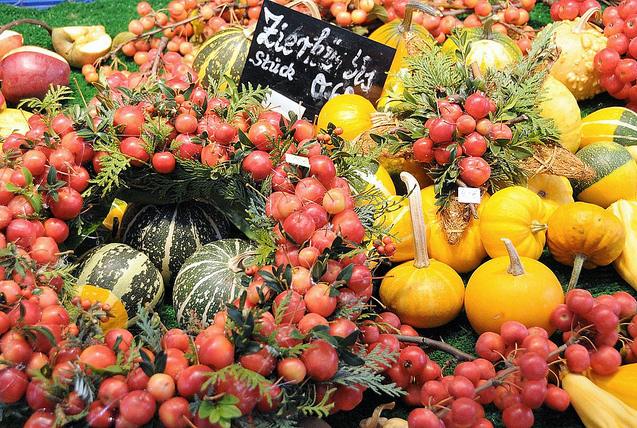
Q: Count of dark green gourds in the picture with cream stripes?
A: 3